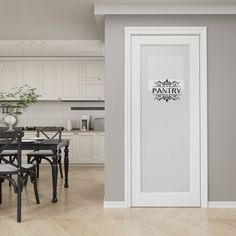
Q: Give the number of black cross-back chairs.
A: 3